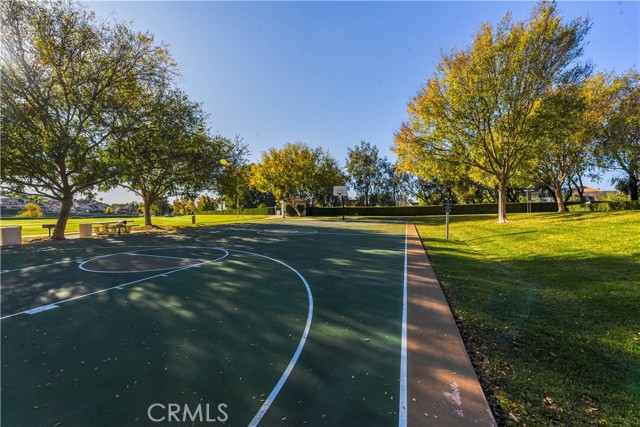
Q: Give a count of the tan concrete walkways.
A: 1